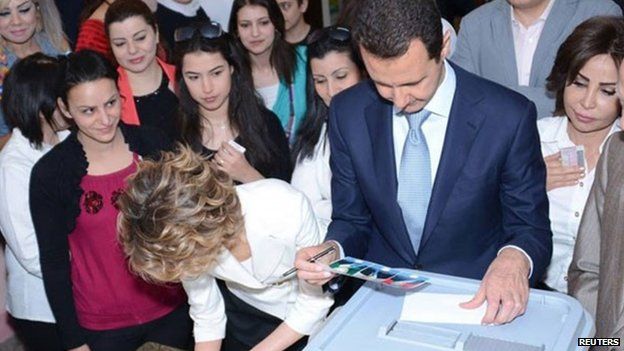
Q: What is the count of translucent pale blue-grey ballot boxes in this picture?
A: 1